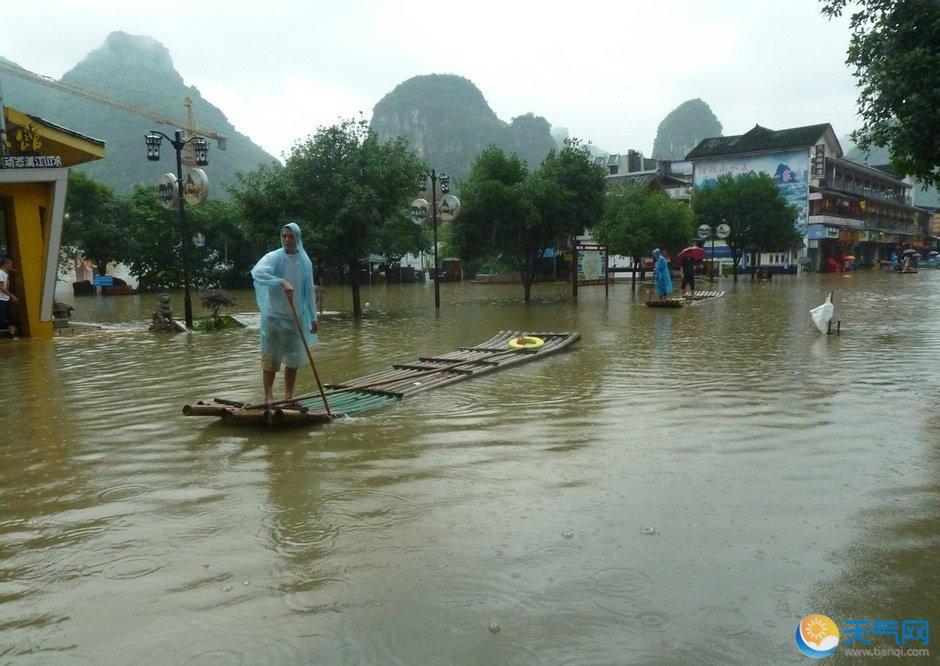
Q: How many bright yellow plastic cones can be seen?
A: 0